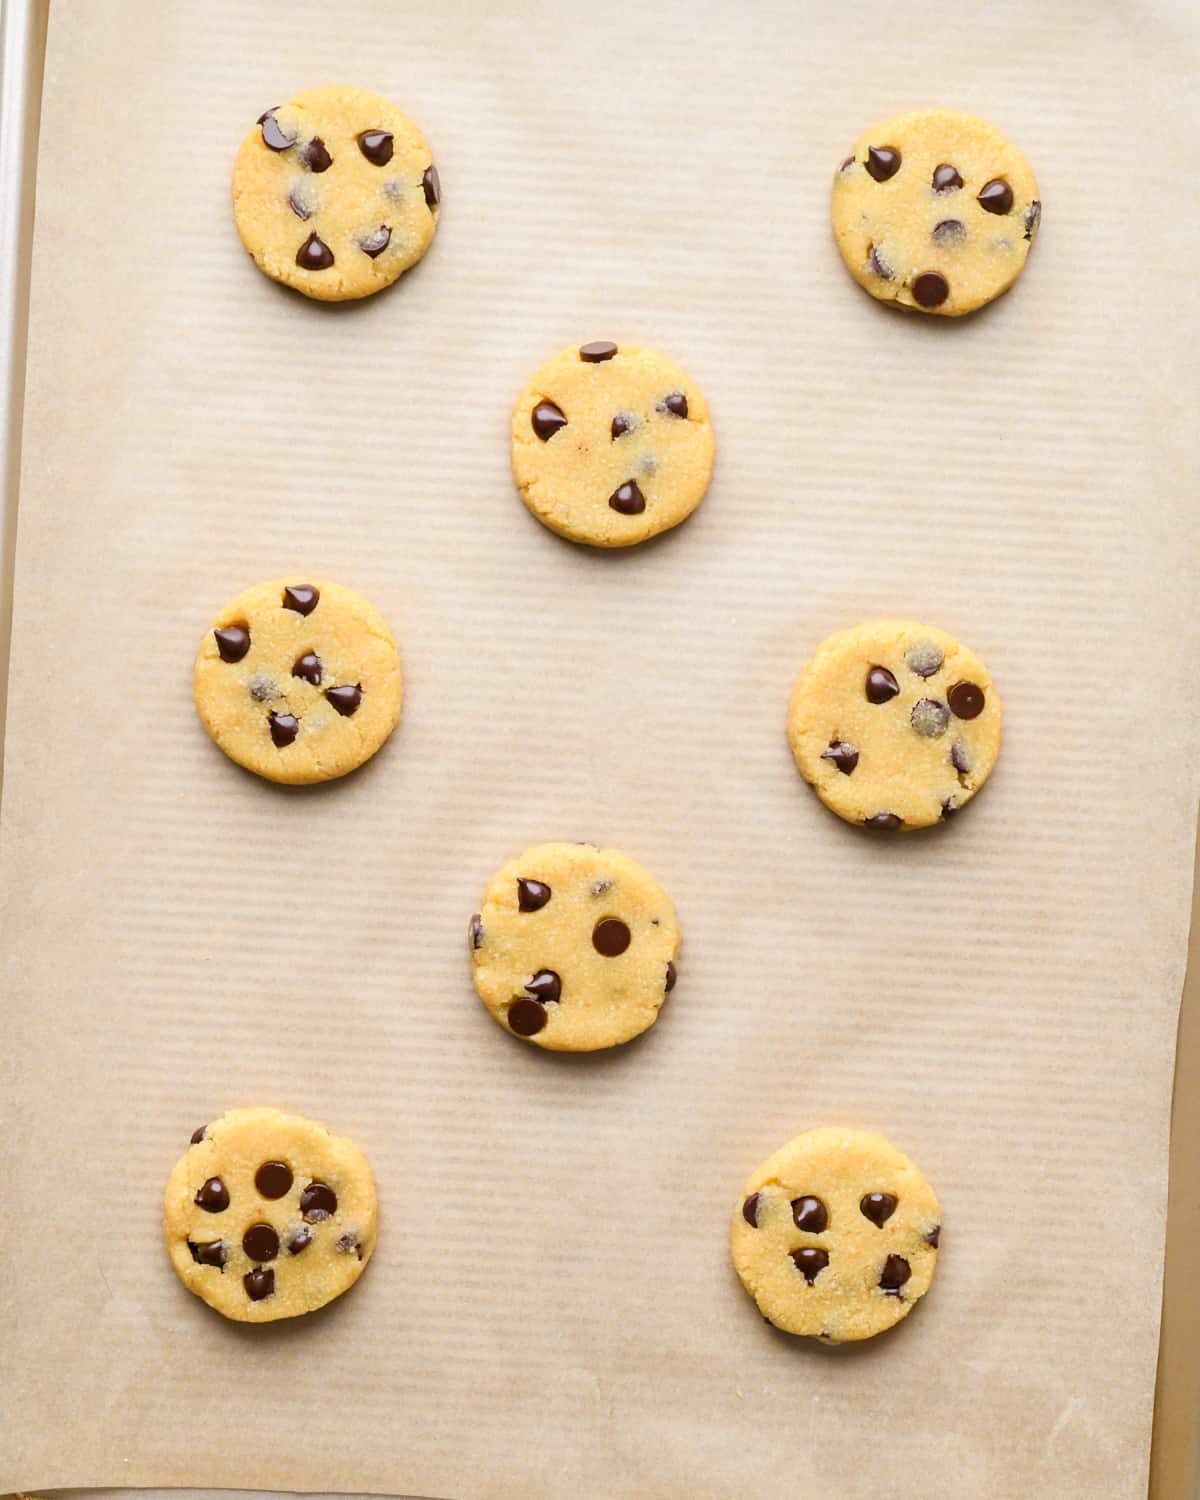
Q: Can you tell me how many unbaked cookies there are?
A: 8